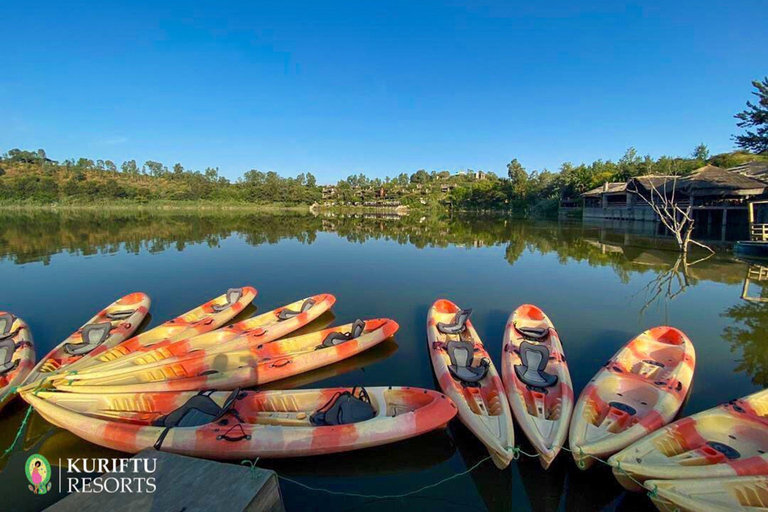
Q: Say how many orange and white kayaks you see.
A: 11